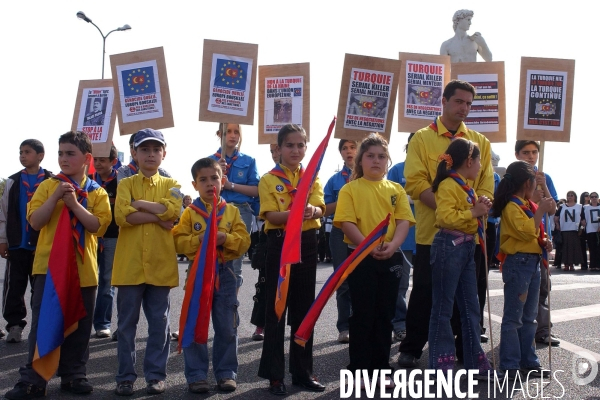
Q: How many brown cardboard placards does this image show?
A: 8